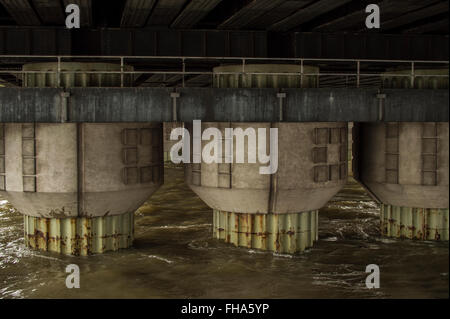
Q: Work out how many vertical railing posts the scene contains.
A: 7